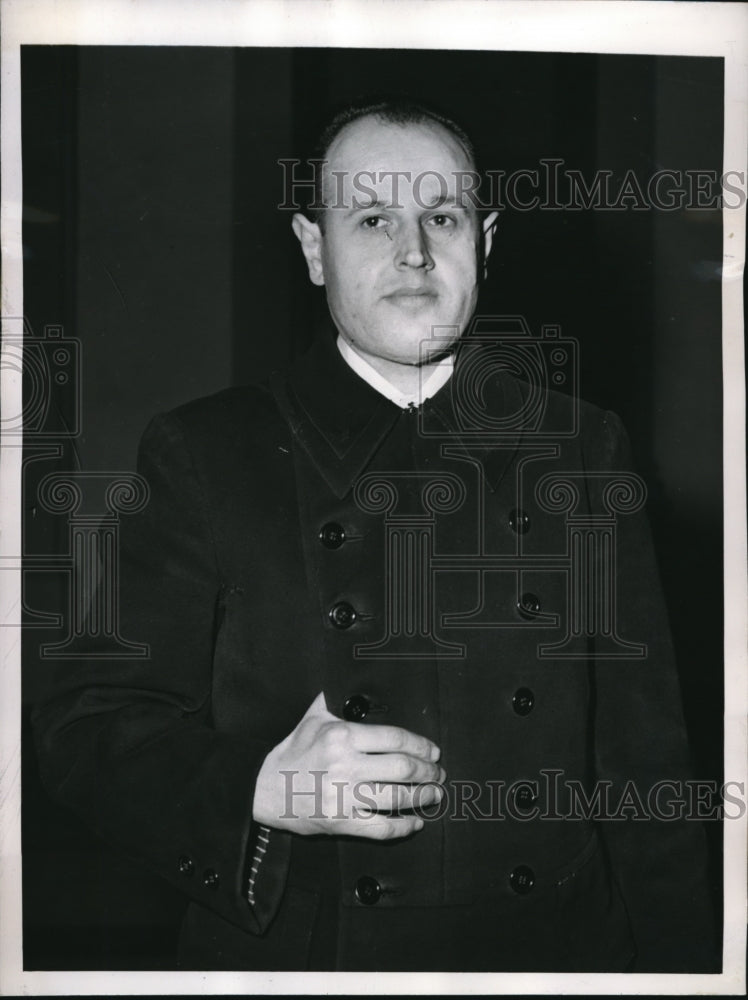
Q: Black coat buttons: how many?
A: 11